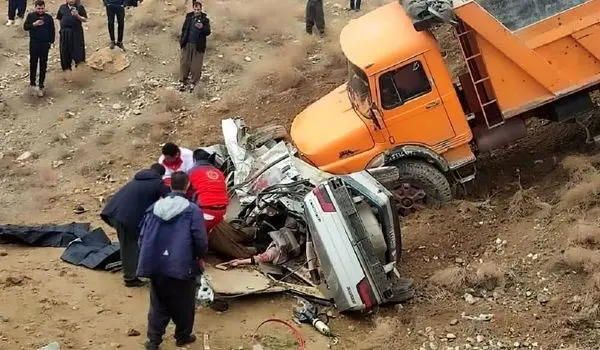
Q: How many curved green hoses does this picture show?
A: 0